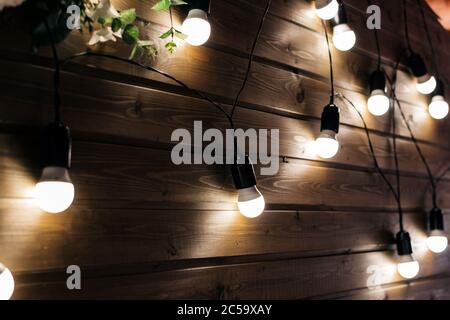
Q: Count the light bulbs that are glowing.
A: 12